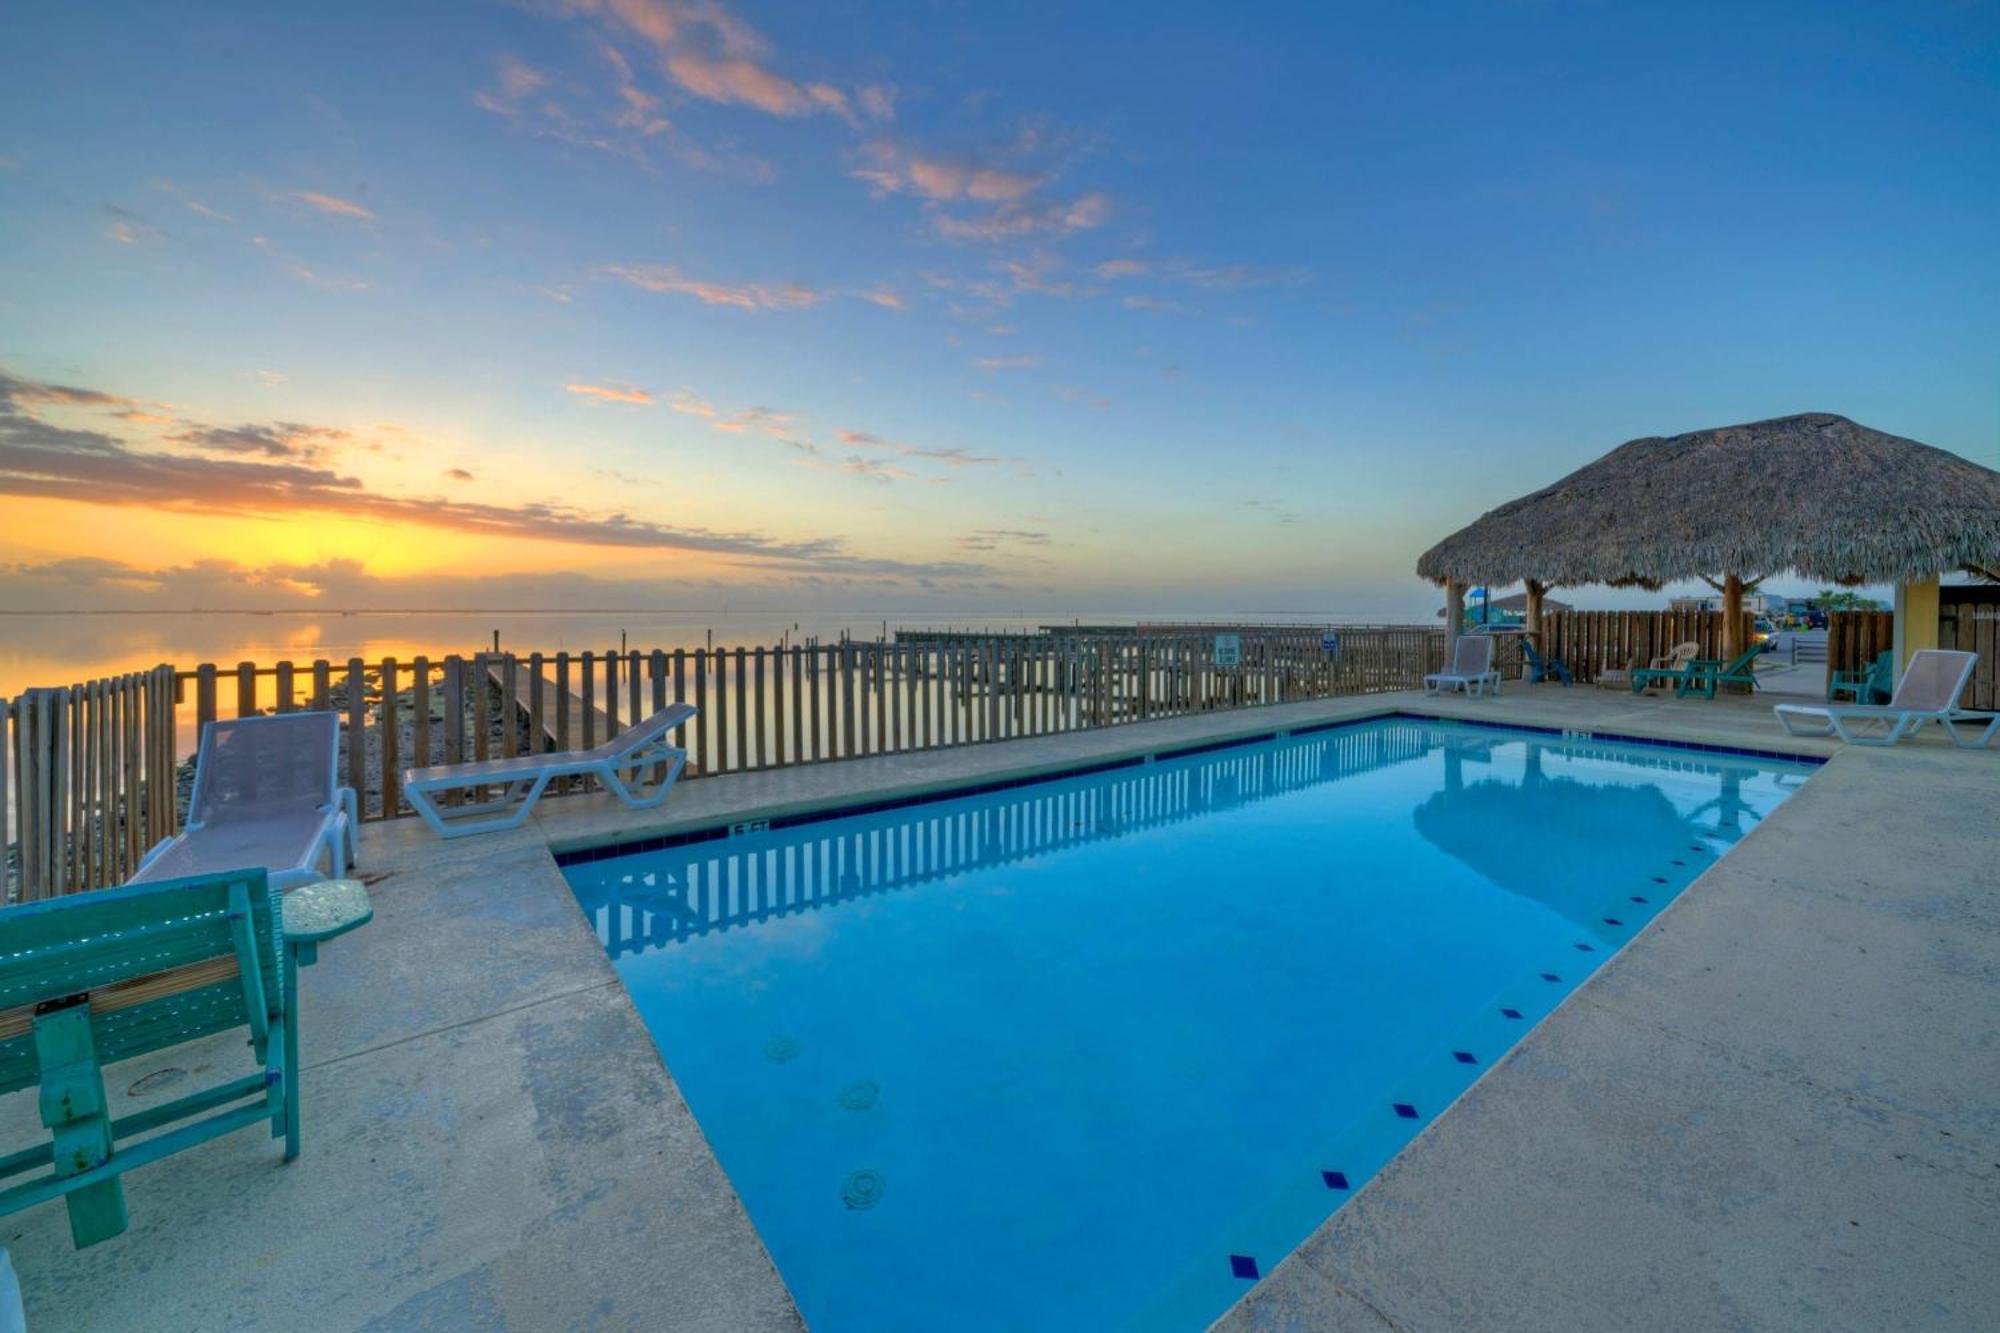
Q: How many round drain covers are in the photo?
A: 3